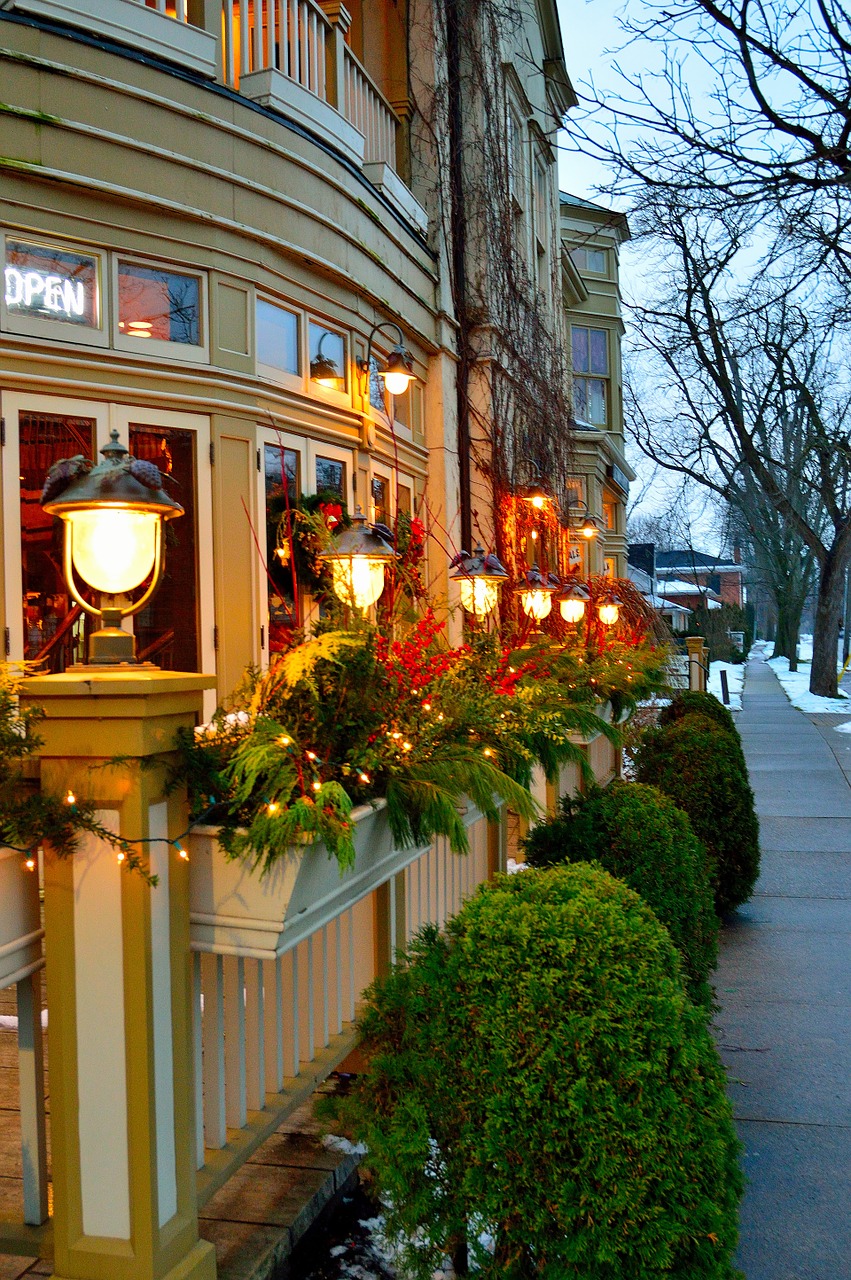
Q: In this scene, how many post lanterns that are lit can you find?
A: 6